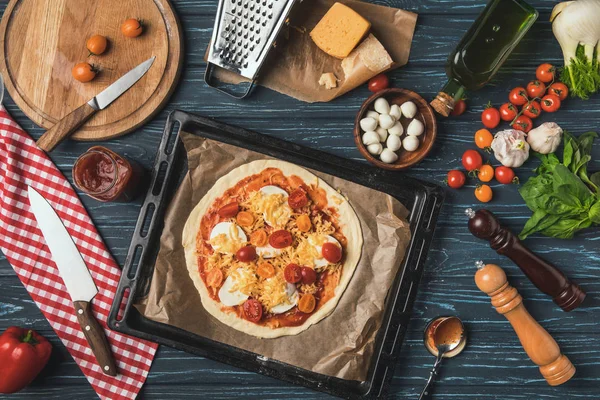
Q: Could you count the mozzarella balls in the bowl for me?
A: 14